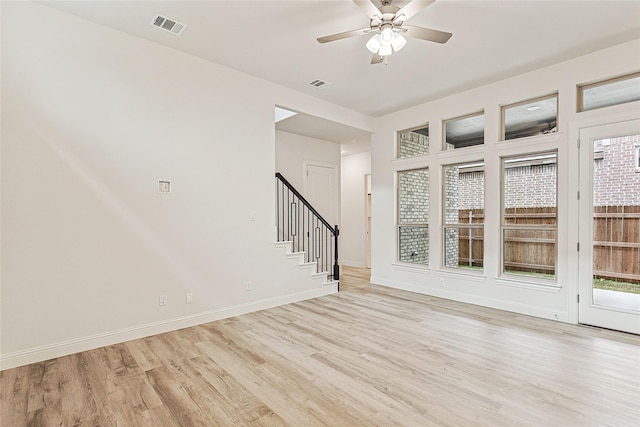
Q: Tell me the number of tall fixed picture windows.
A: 3